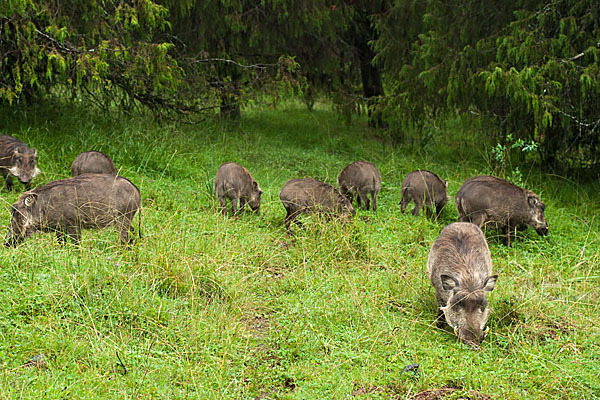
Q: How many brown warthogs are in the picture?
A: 9